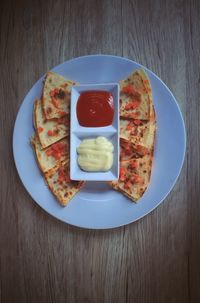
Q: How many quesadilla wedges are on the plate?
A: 8